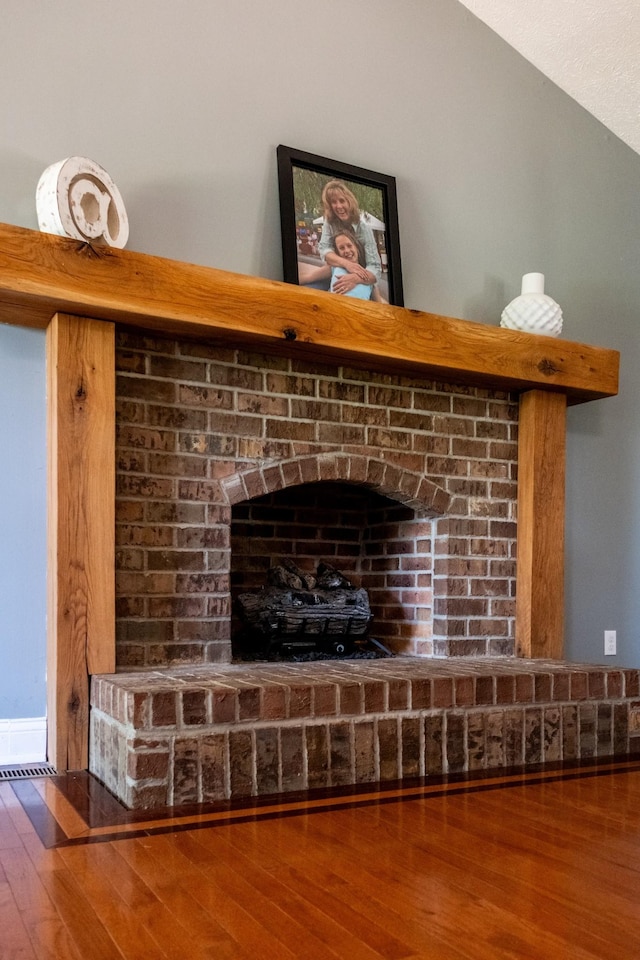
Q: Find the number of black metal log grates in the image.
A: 1